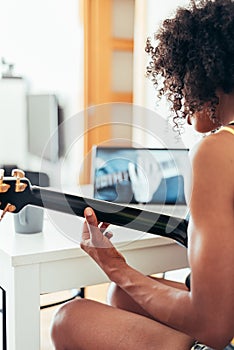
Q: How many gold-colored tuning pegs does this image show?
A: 3